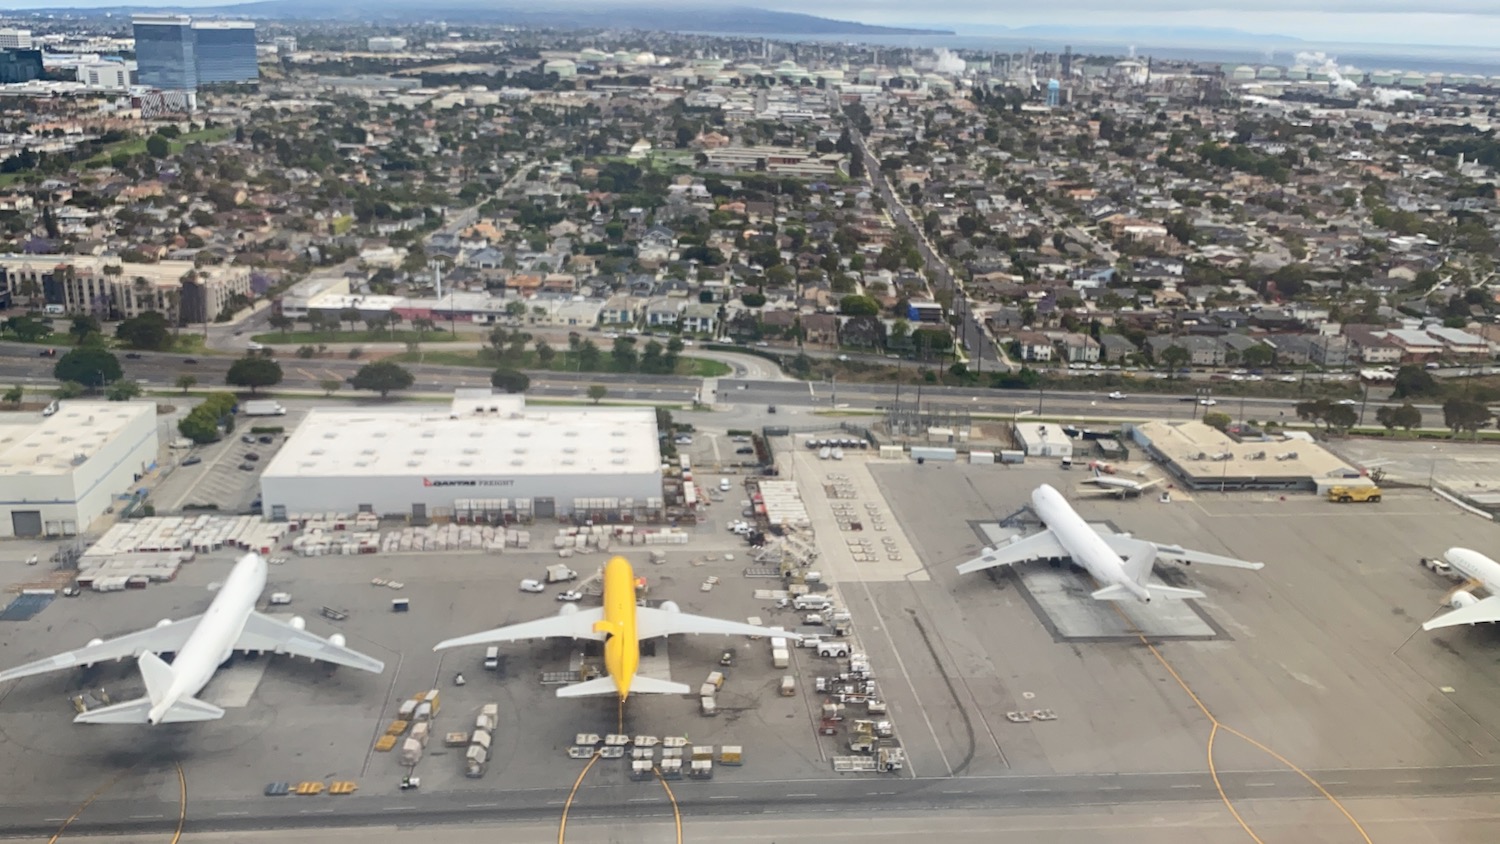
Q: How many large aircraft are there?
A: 4